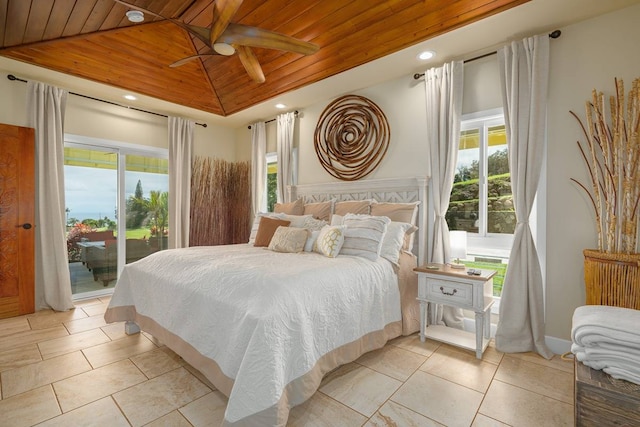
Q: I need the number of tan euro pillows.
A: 4